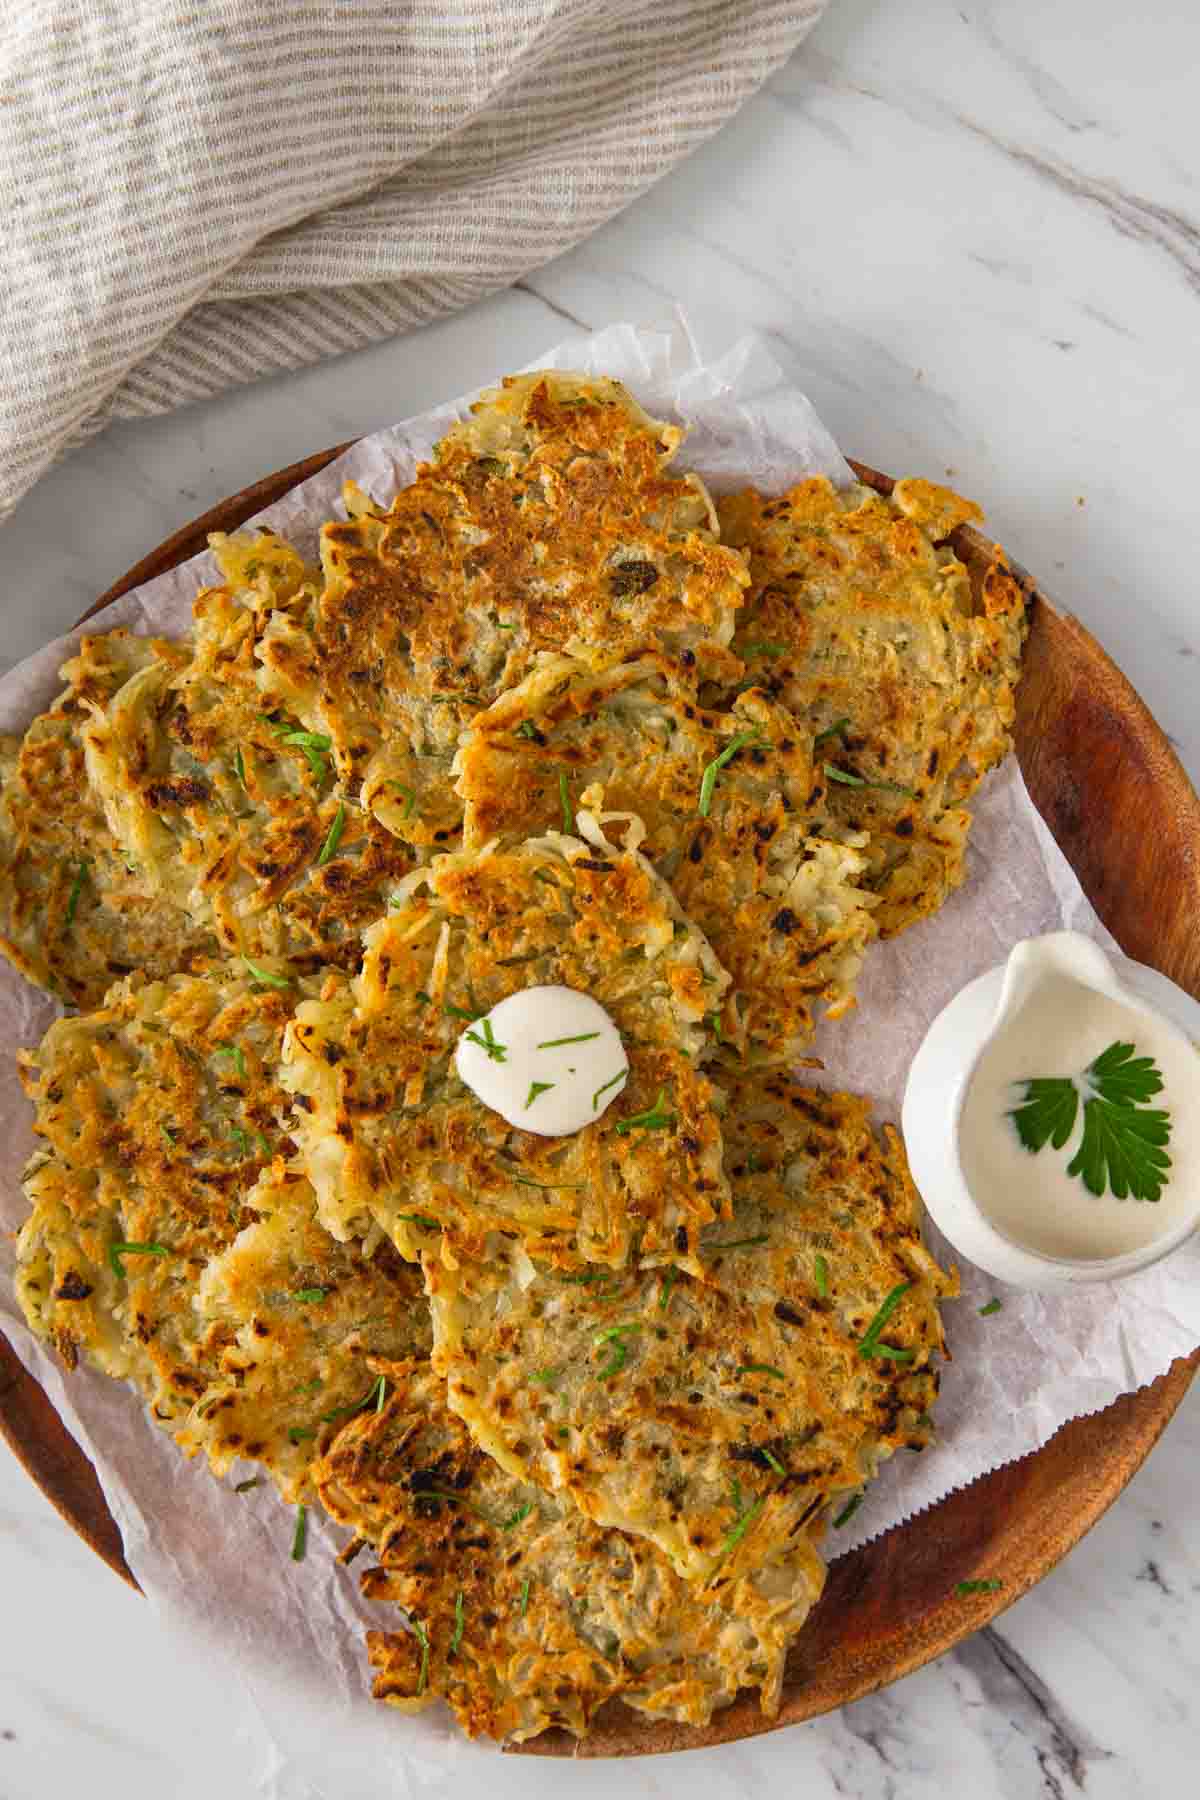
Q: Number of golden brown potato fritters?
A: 10